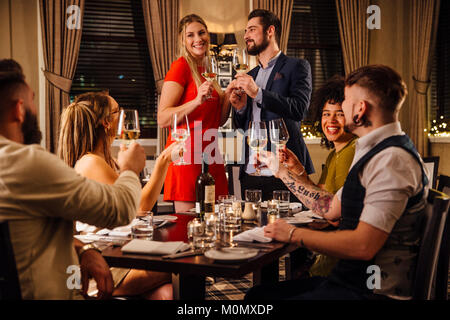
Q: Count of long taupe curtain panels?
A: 5